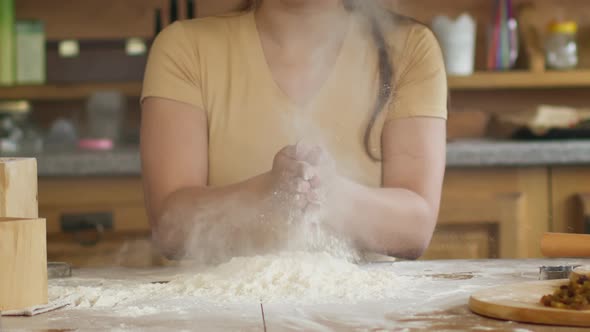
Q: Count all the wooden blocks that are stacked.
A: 2